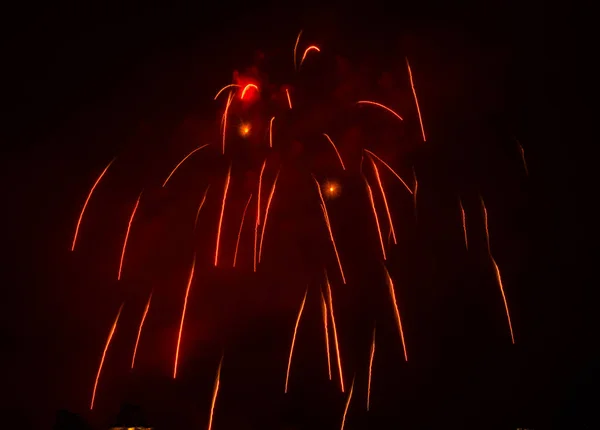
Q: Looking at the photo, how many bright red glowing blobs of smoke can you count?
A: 1